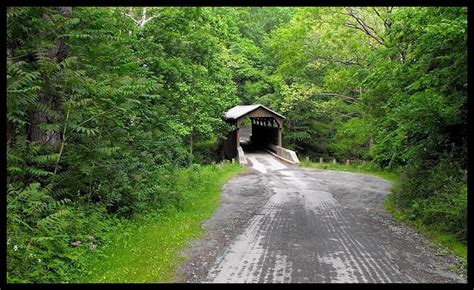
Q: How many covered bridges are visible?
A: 1